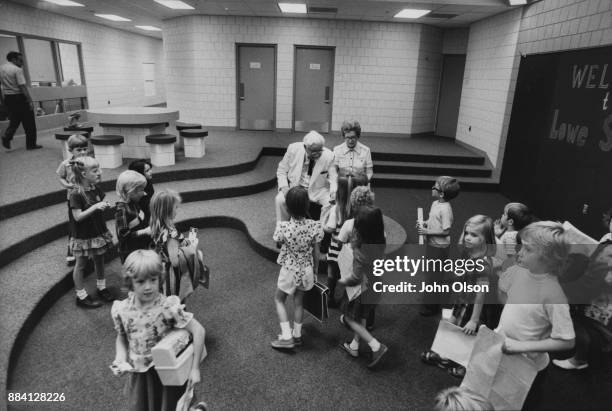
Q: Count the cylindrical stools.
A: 6